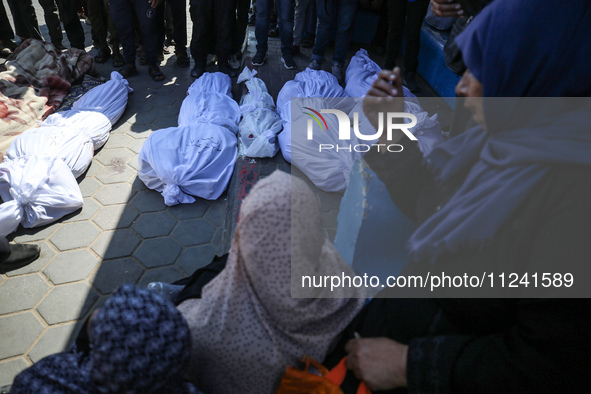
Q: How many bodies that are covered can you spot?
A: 5